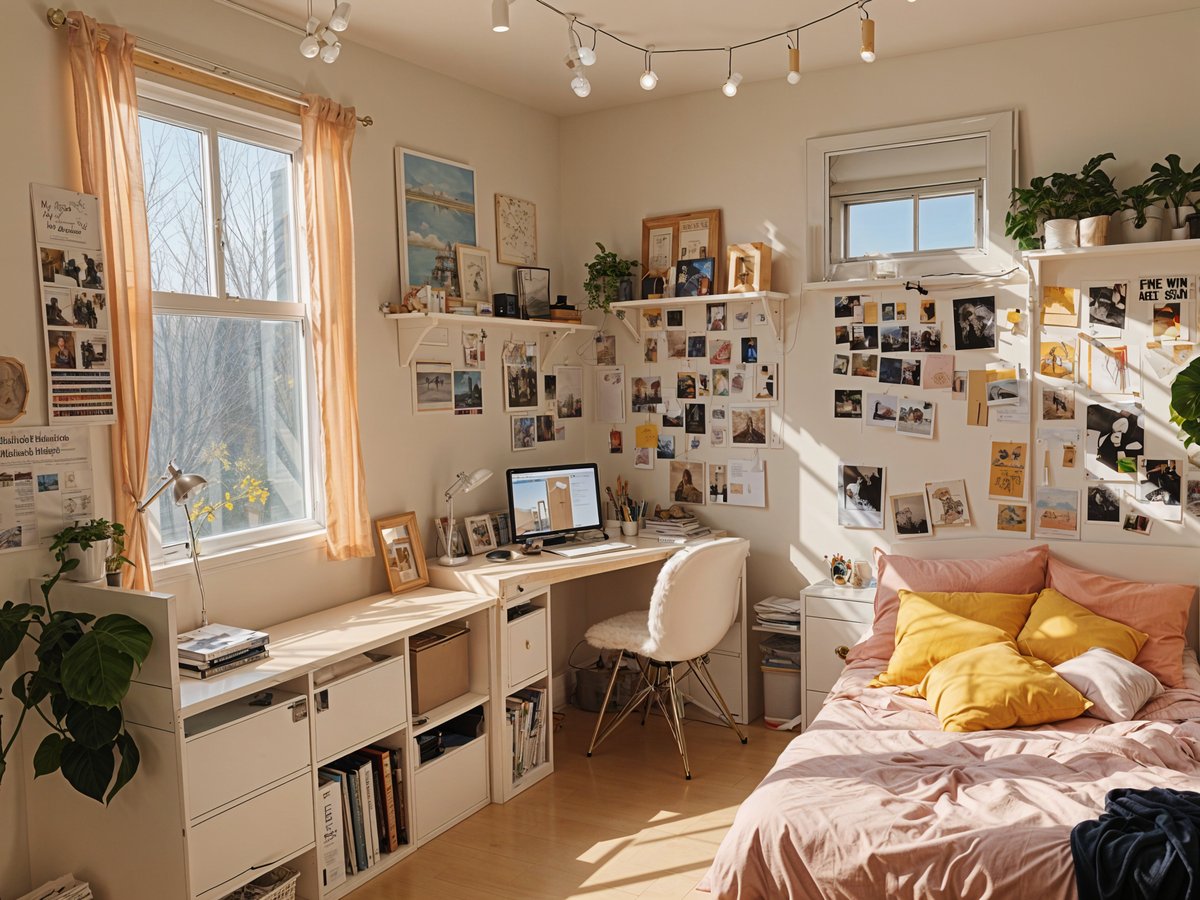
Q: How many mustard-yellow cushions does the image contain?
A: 3